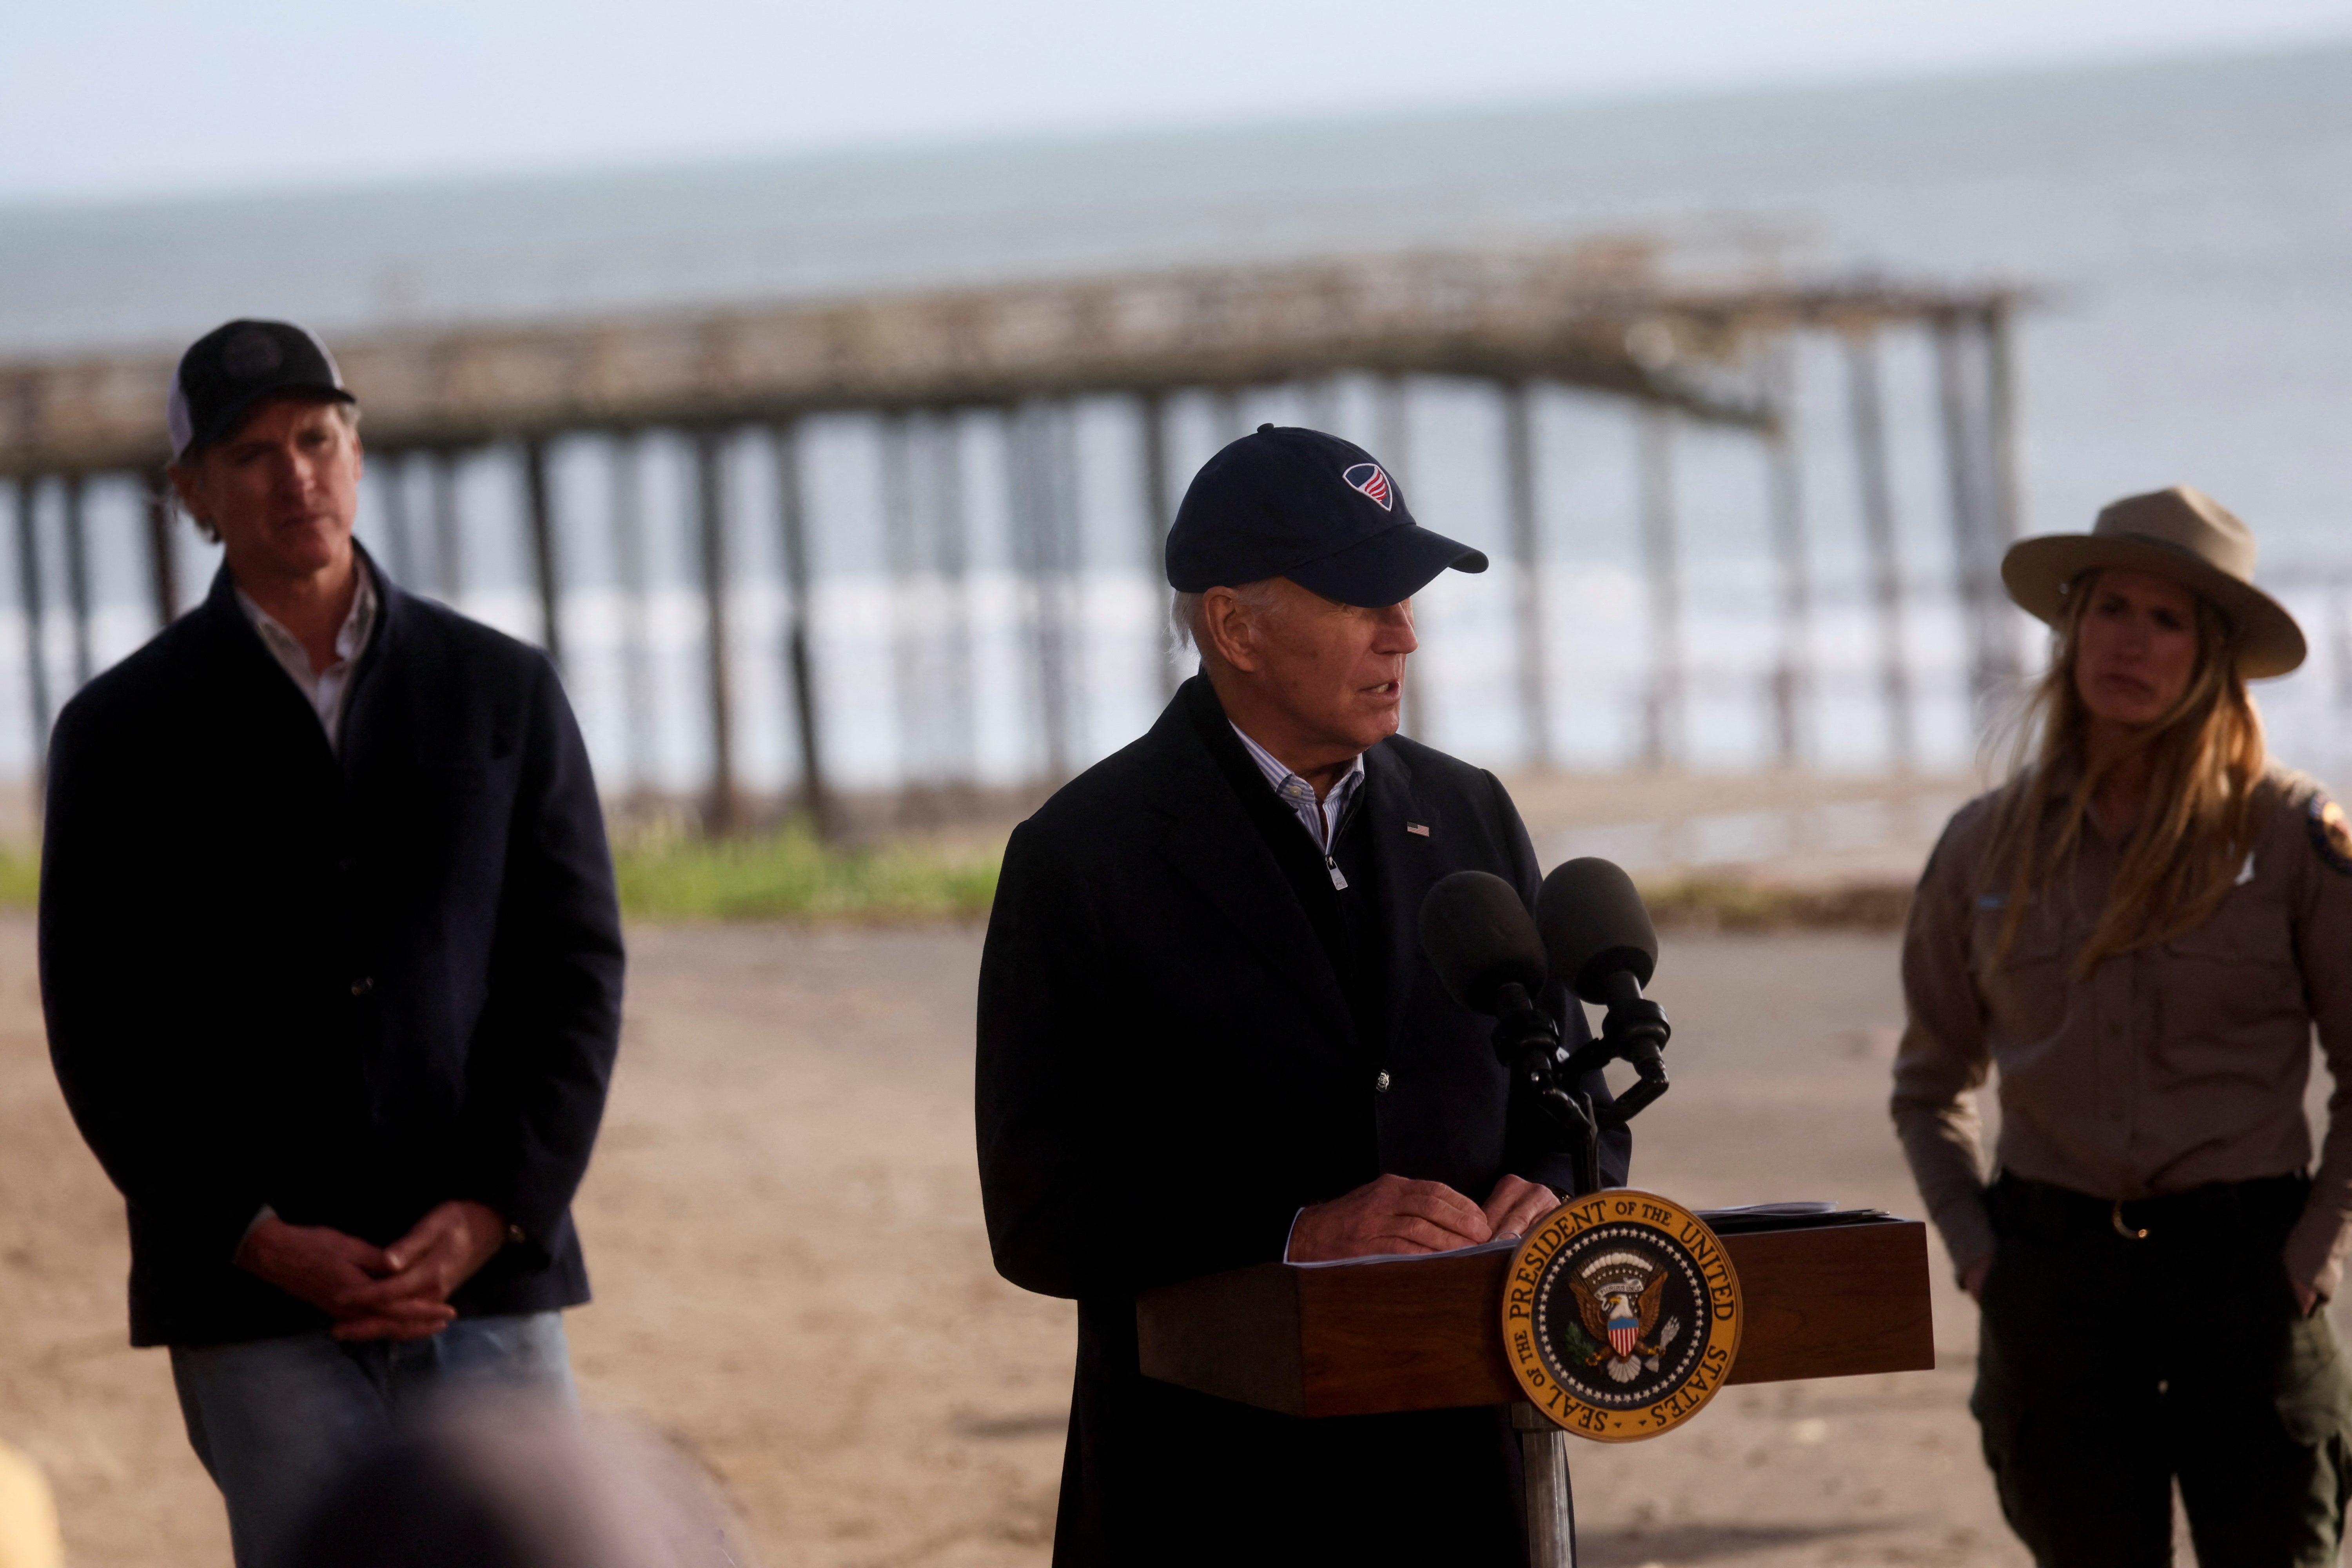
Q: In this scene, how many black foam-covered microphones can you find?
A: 2